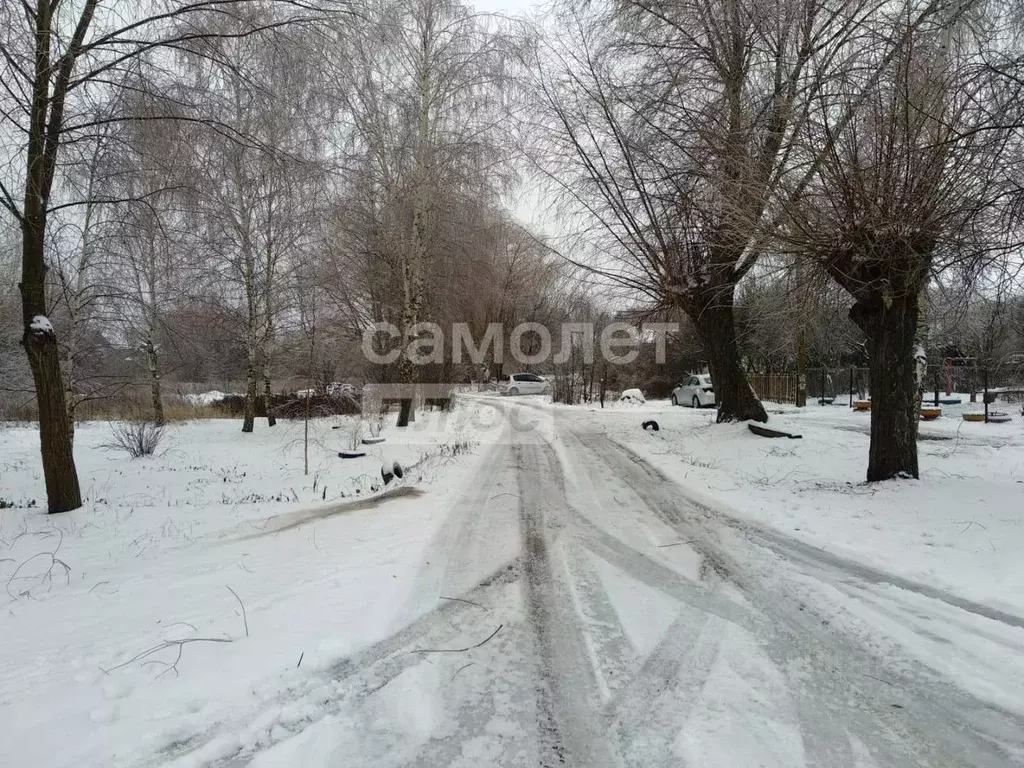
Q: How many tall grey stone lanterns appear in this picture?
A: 0